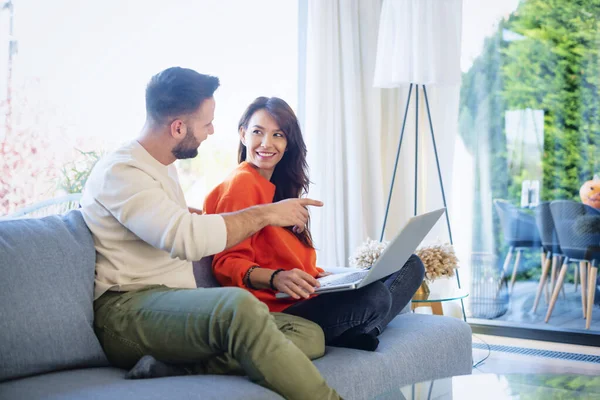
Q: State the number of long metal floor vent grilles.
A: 1